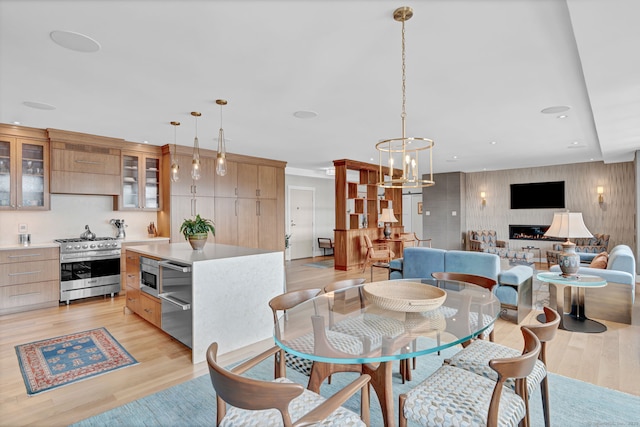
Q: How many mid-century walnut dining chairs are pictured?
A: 6